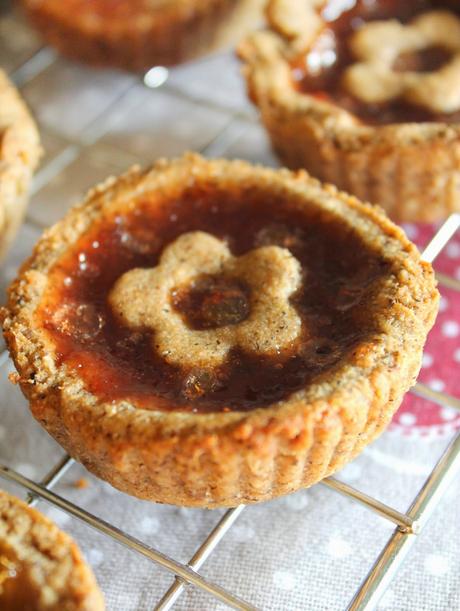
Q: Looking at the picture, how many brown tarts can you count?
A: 5